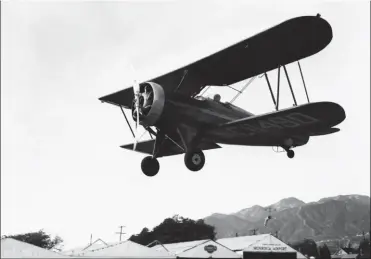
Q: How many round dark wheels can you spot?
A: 3